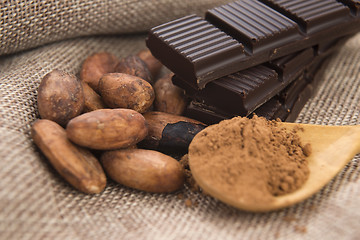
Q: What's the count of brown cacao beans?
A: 11